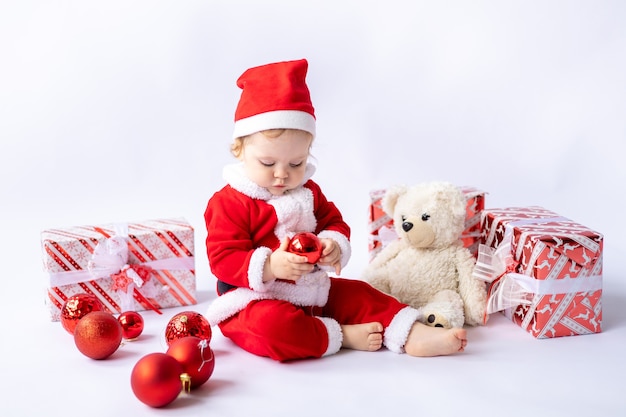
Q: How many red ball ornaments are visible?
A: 7